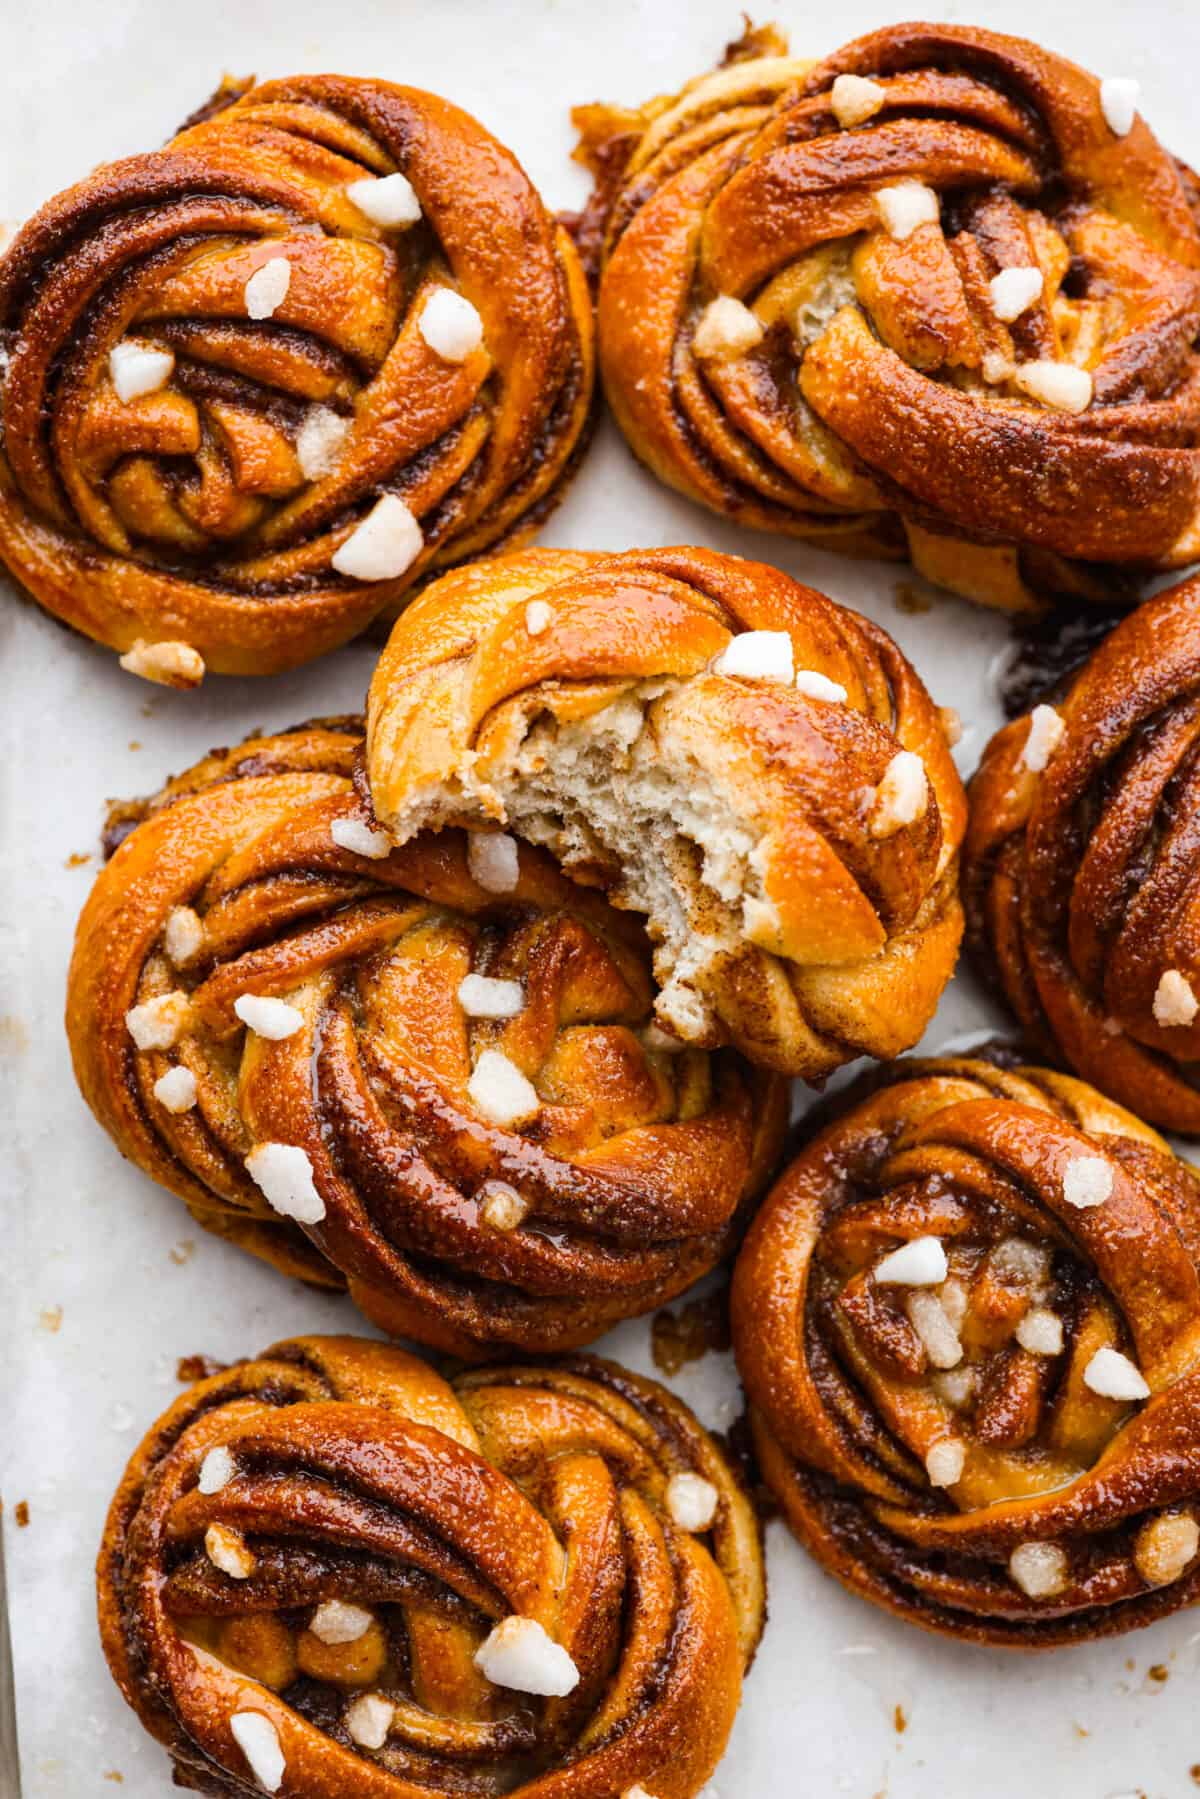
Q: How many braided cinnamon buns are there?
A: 7